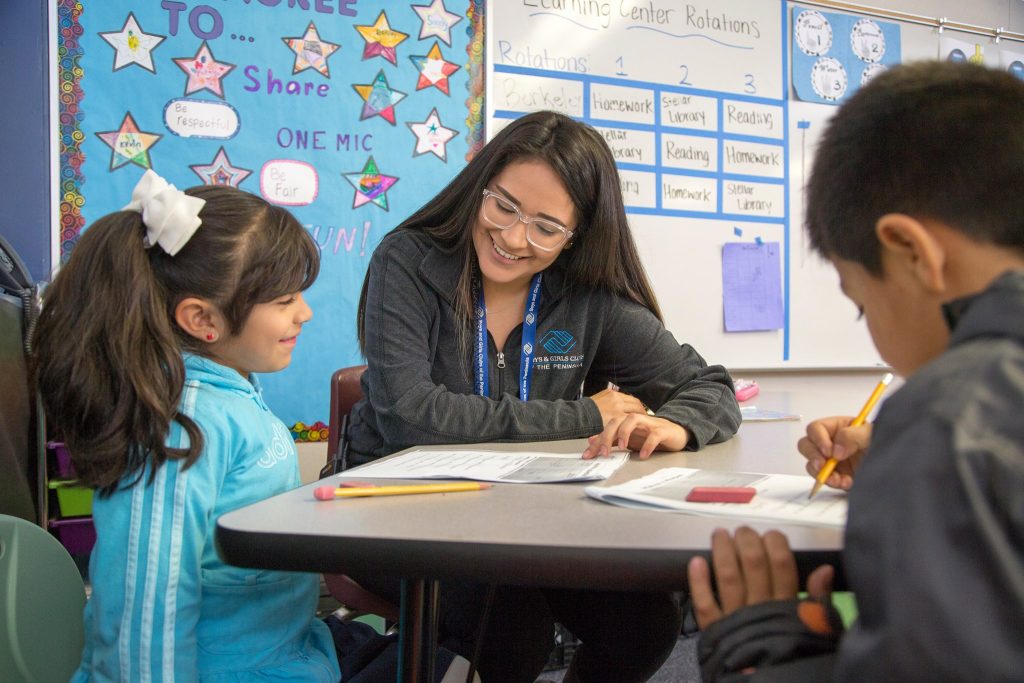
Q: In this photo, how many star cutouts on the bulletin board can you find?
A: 11